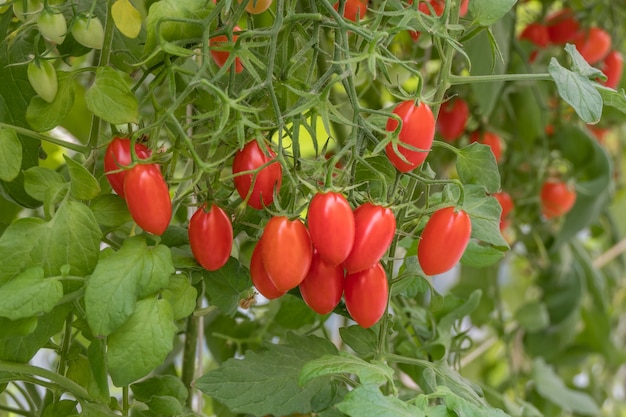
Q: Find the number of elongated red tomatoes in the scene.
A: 12